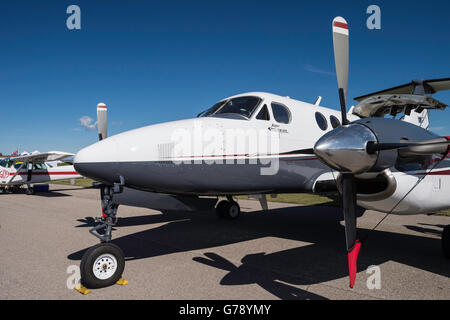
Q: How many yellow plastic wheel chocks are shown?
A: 2